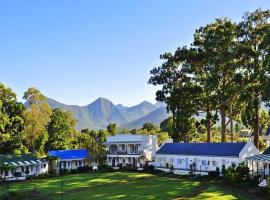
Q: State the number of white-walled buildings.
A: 5